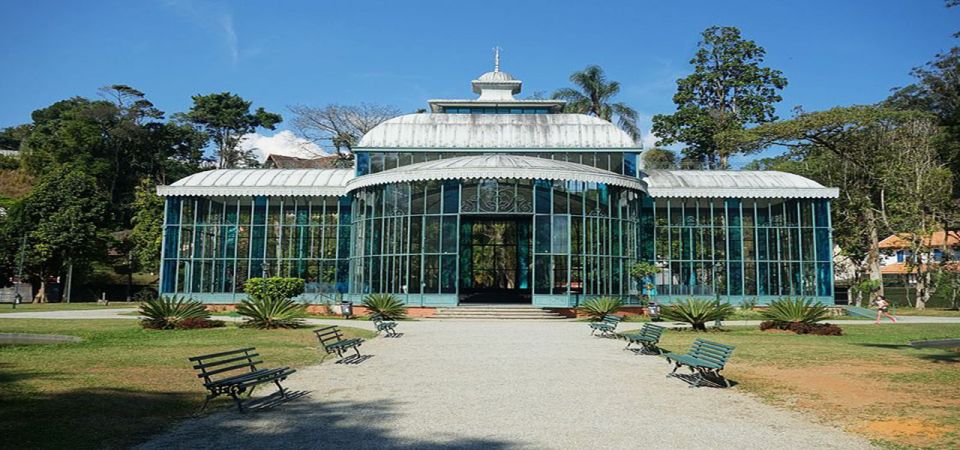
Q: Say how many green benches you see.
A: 6